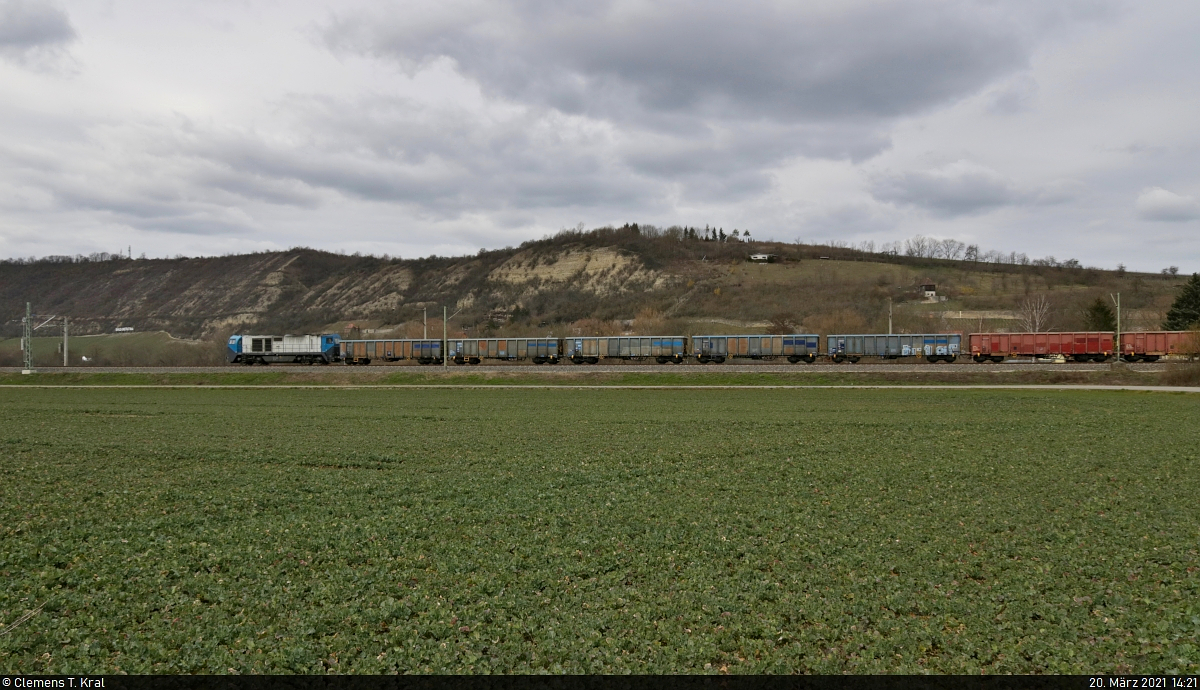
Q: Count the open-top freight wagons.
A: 7